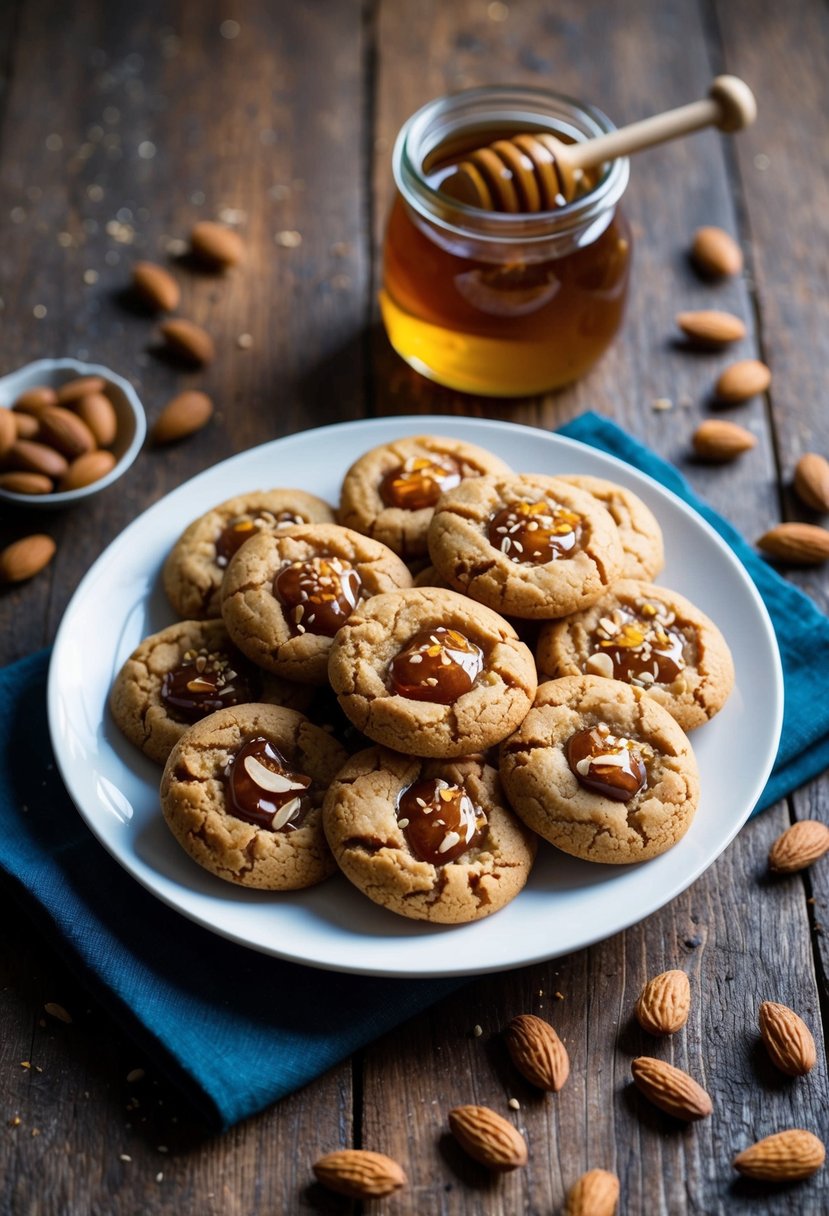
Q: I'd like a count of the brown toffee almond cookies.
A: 11